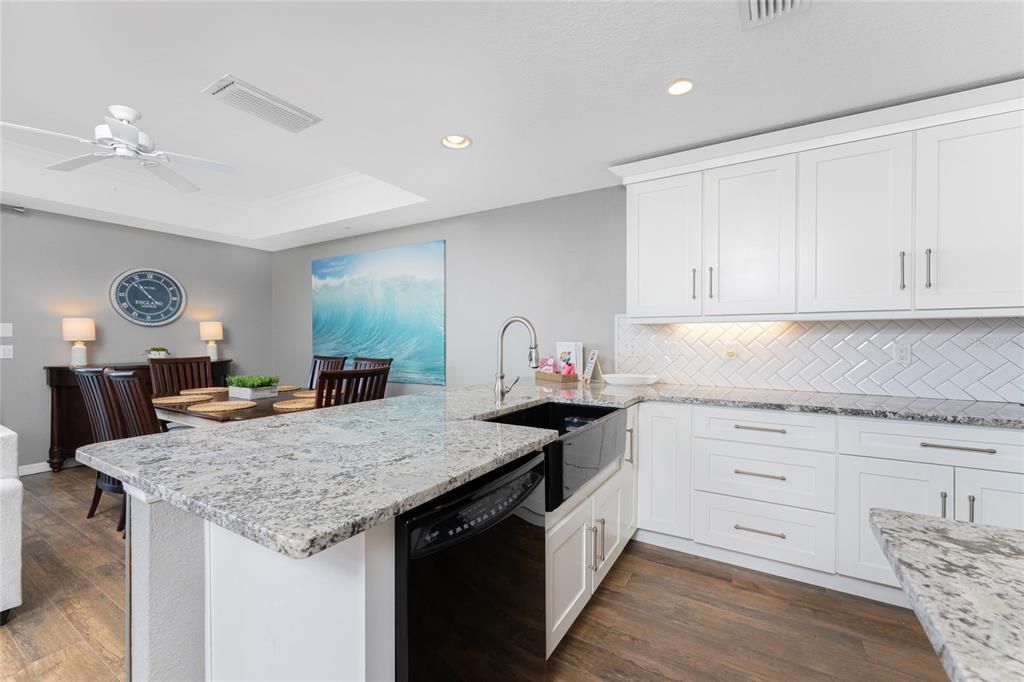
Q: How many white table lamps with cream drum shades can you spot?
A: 2